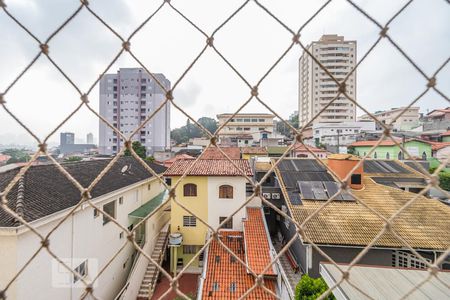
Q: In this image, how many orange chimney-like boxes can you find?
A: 1